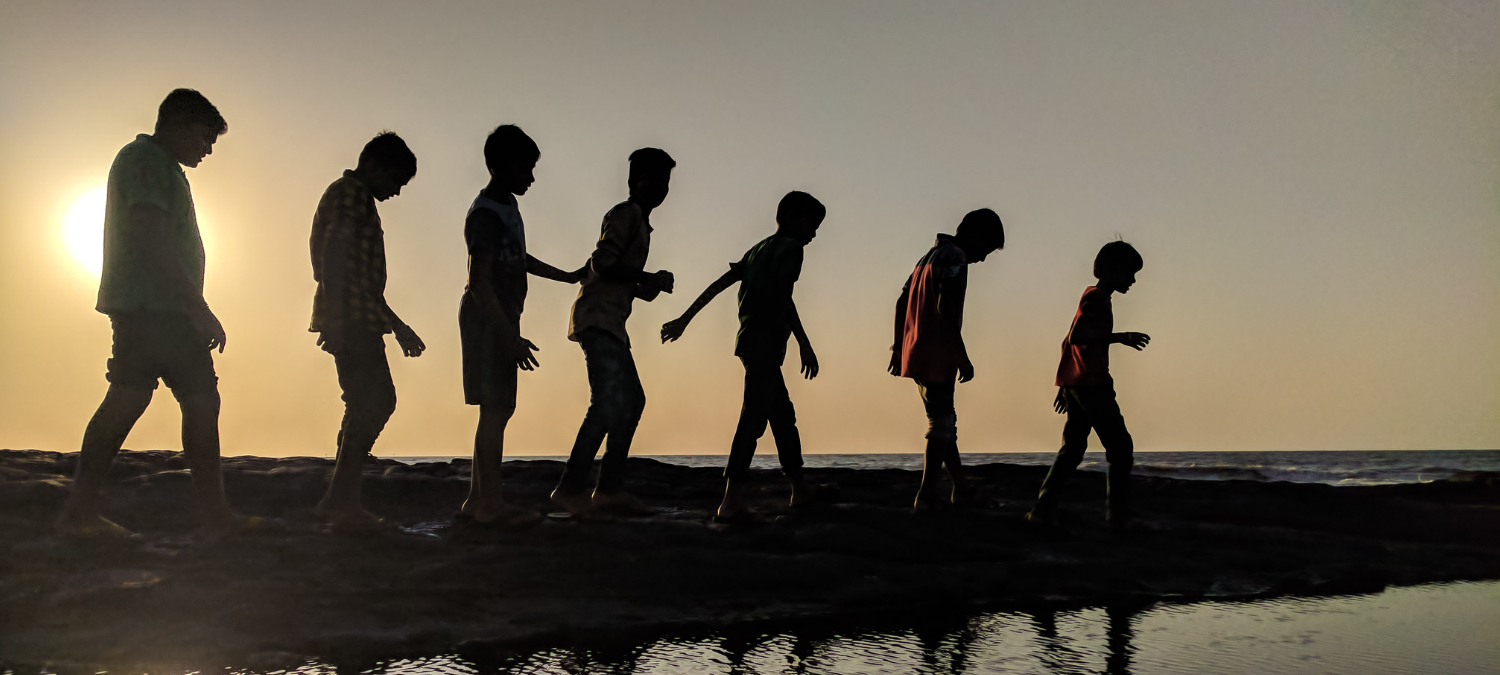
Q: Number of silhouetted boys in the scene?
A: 7